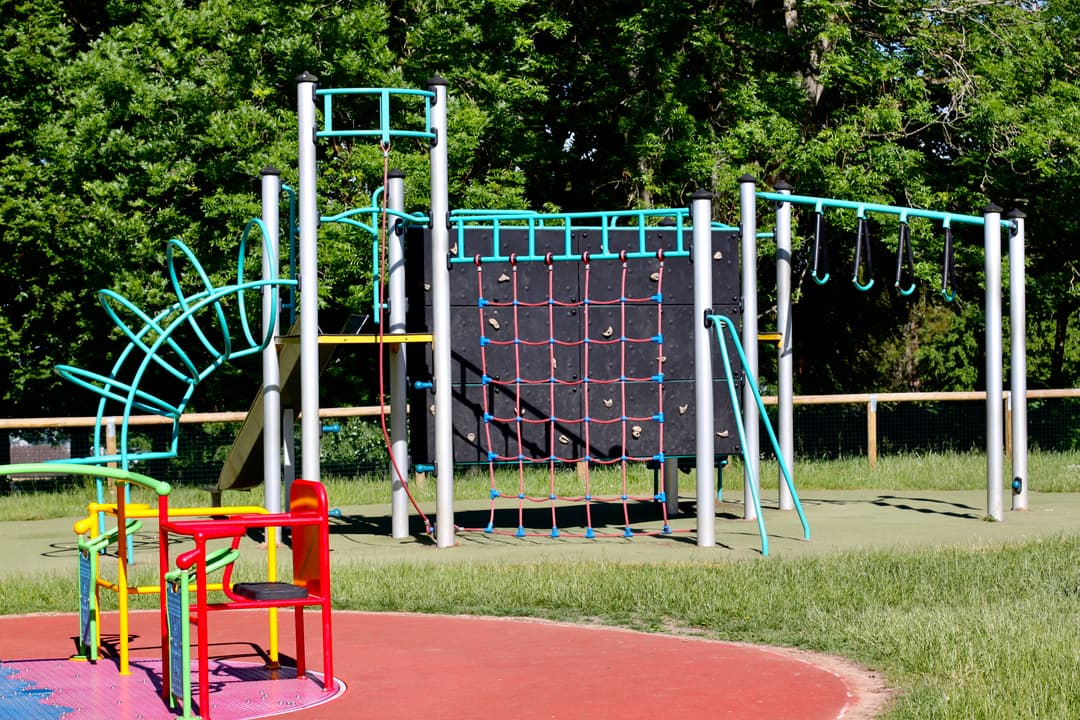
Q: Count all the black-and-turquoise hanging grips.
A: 4